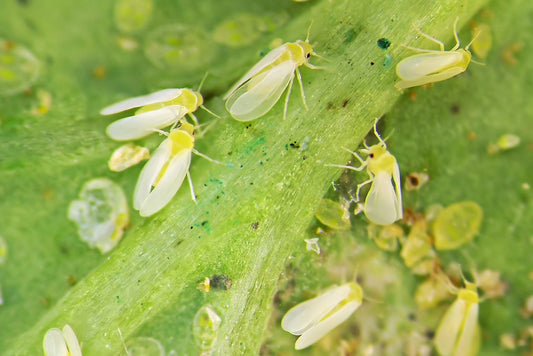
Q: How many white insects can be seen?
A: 8